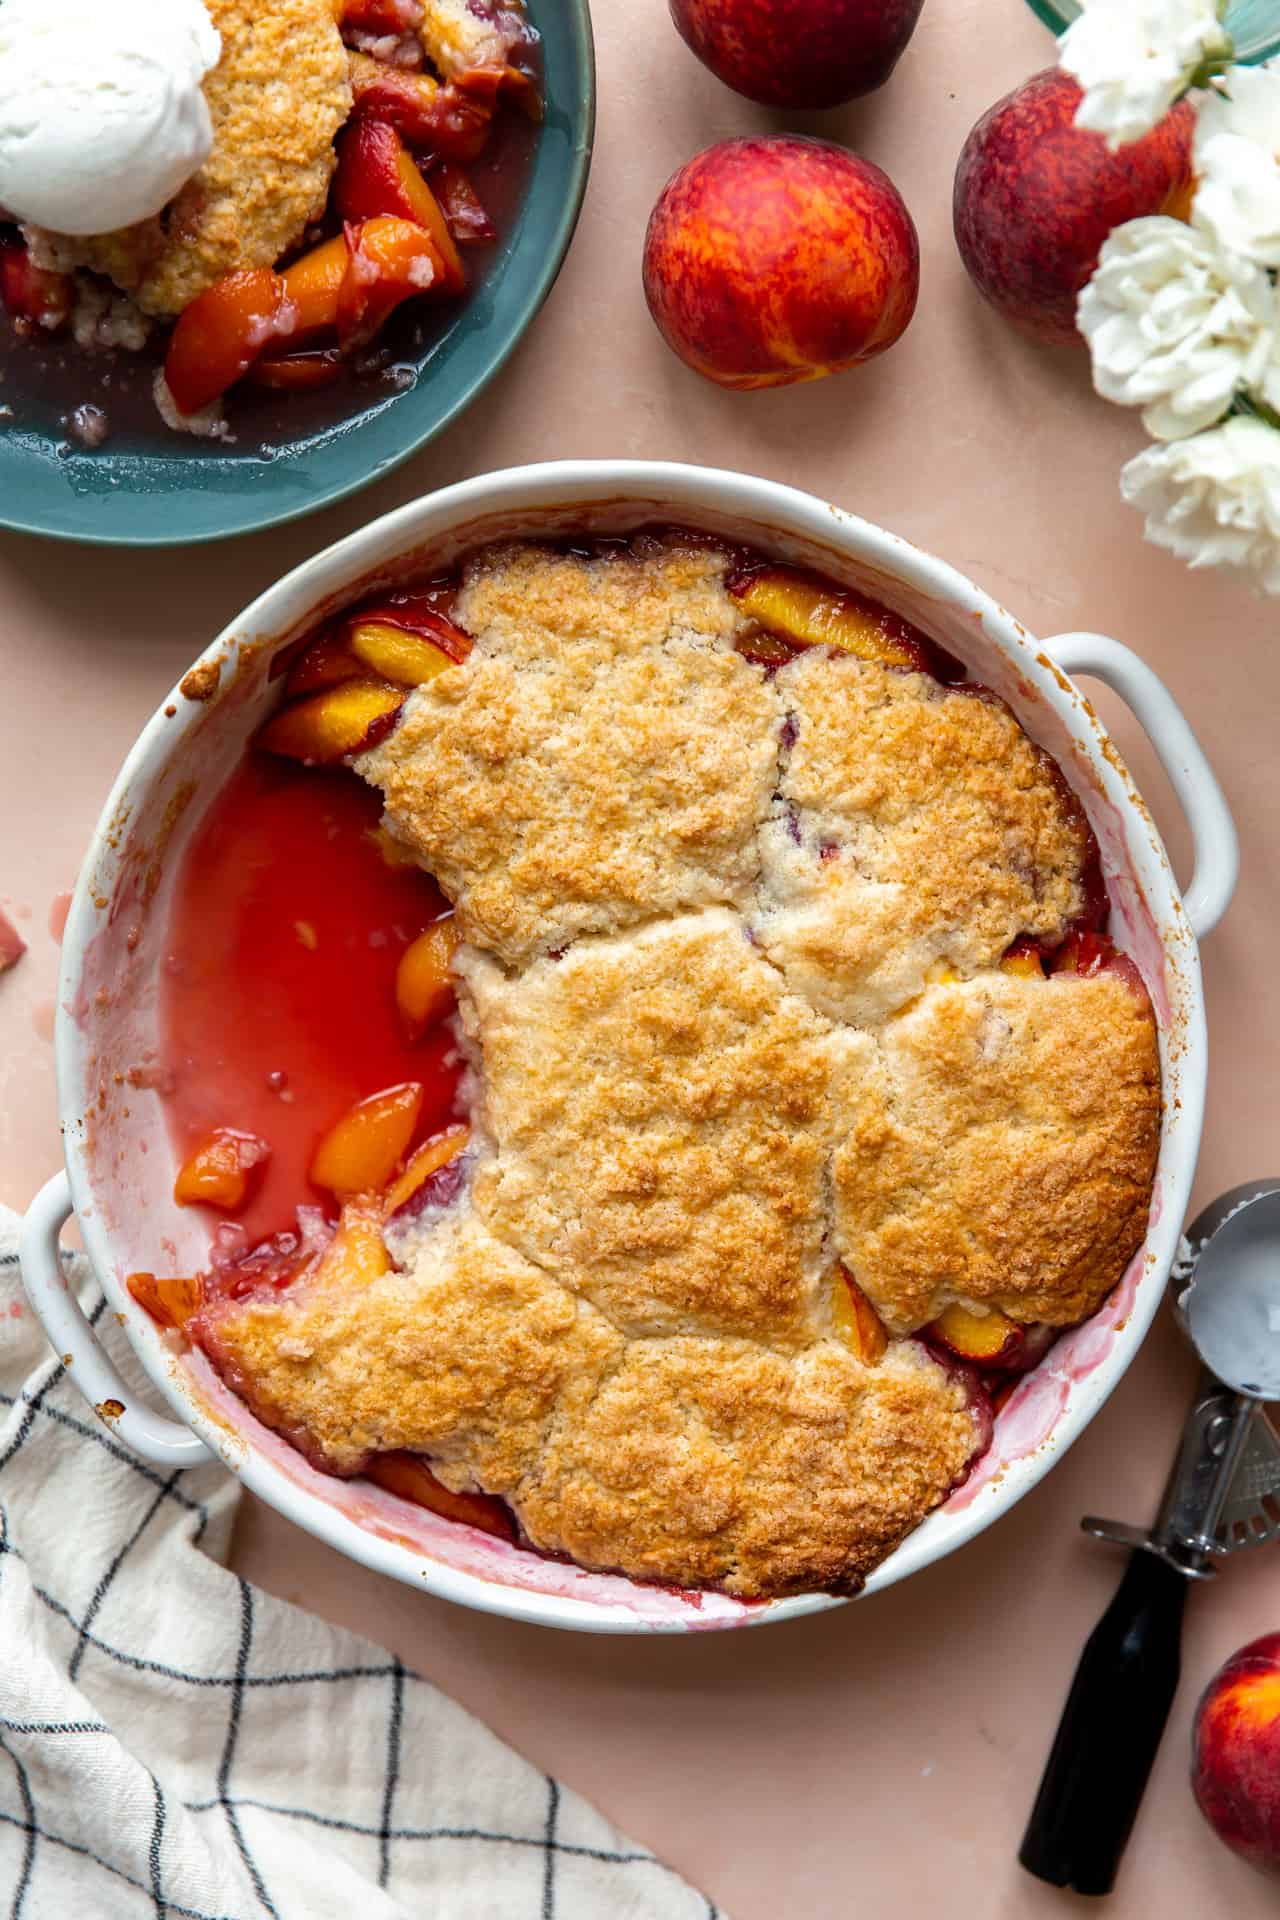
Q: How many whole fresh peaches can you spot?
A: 4